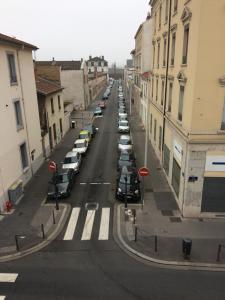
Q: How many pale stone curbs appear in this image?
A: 2